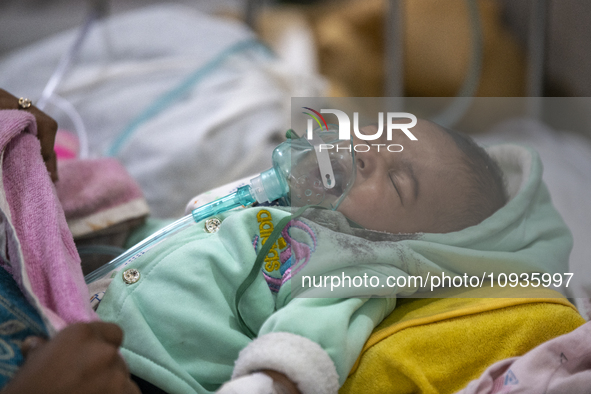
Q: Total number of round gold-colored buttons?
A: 2